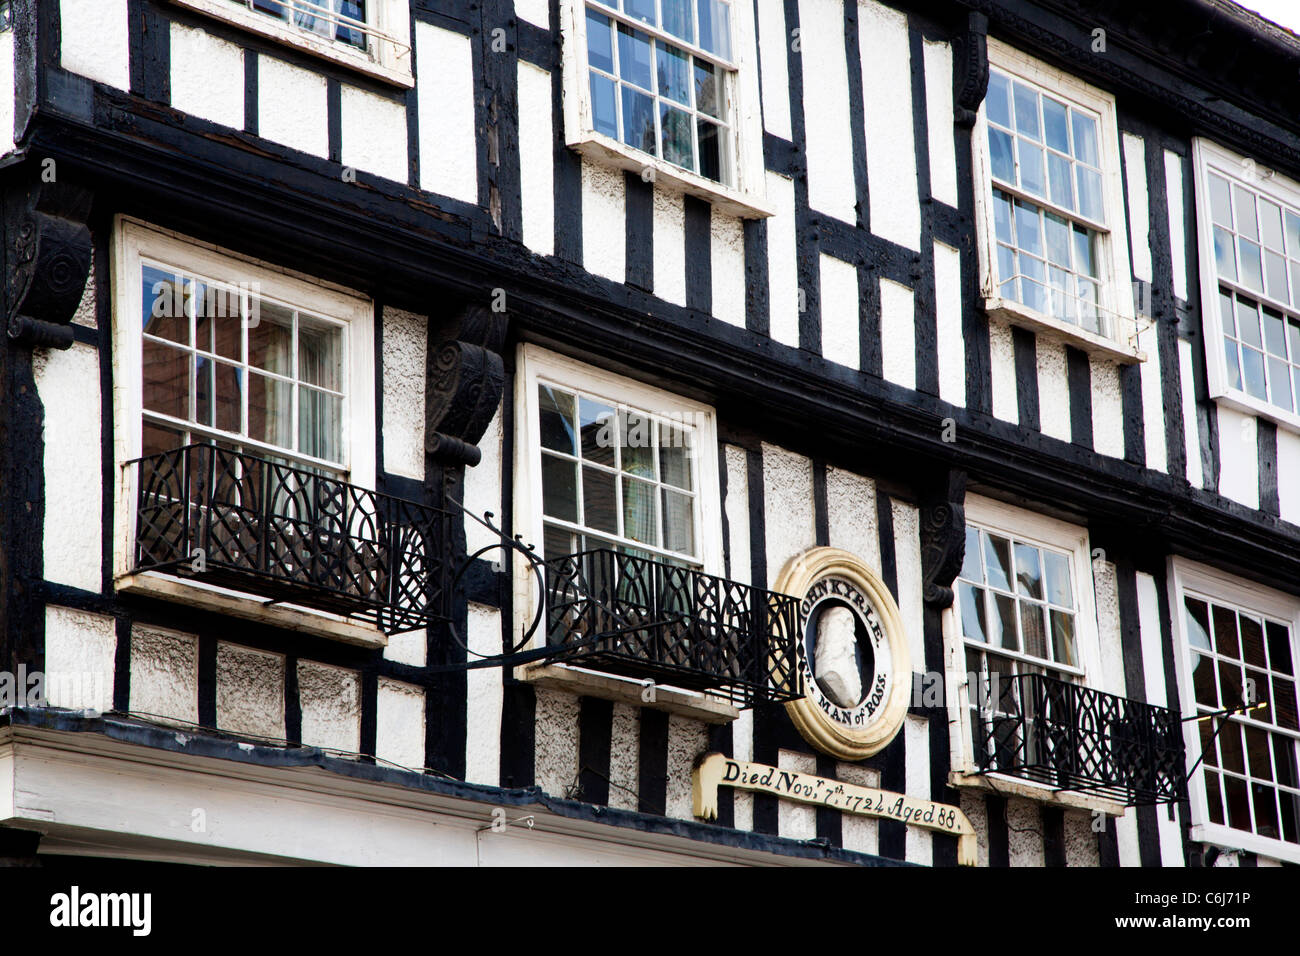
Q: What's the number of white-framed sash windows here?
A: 8